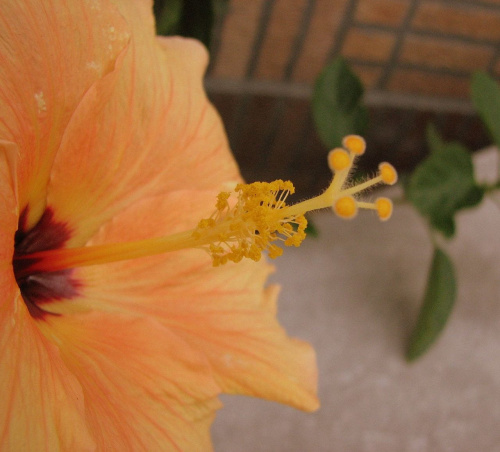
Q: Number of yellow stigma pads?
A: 5